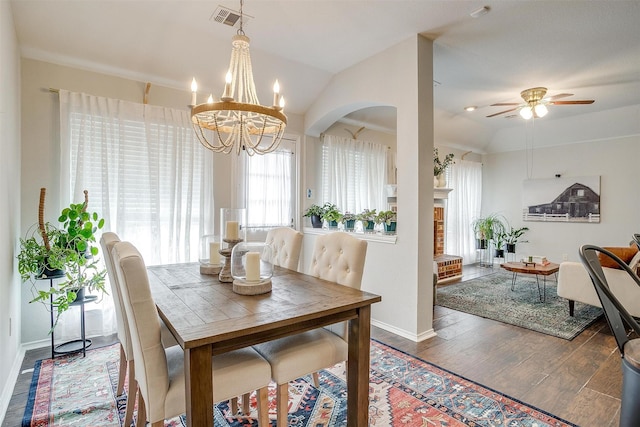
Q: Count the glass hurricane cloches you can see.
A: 3